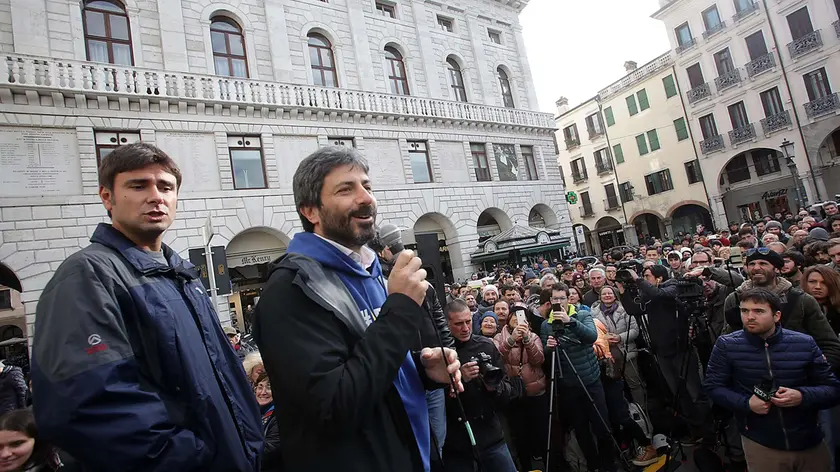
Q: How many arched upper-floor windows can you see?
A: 6